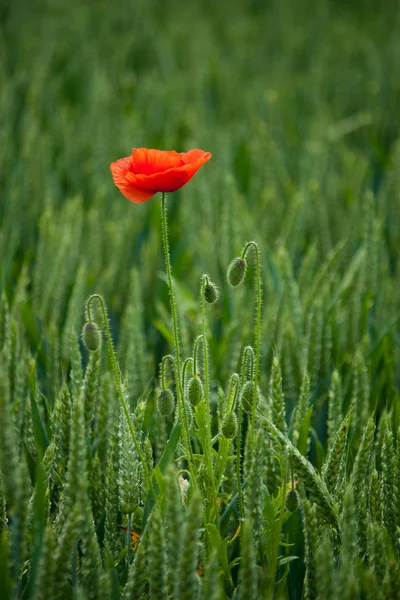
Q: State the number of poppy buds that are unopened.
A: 8